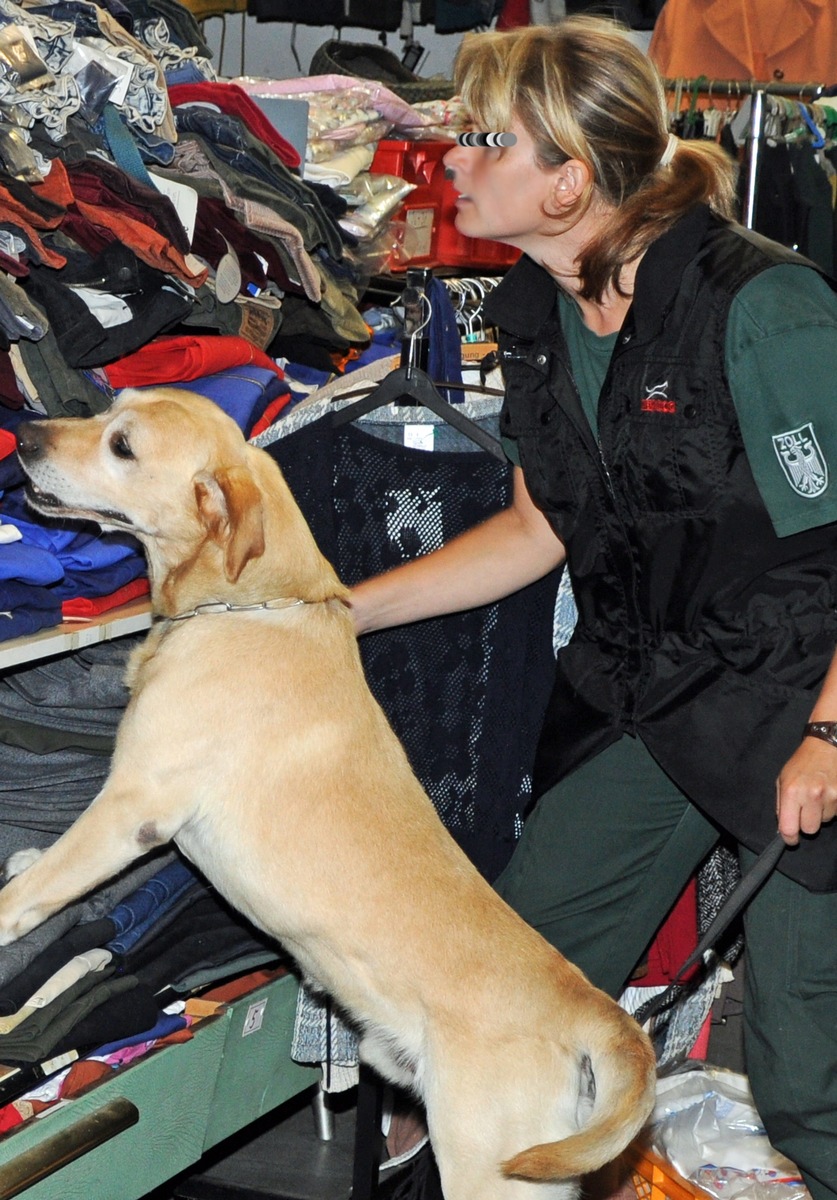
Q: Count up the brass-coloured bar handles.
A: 1